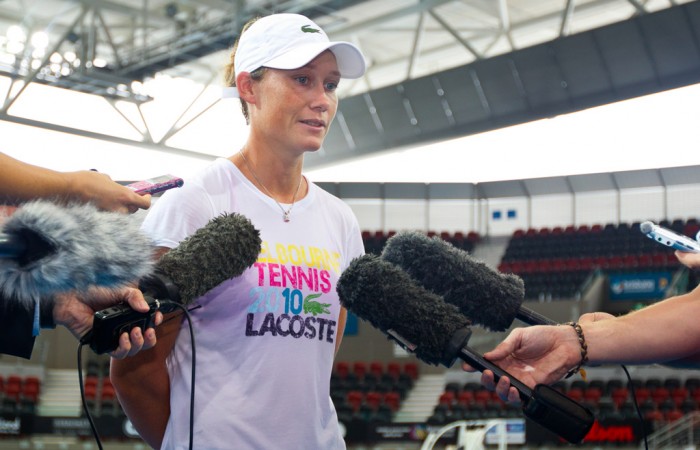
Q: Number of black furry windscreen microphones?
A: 3